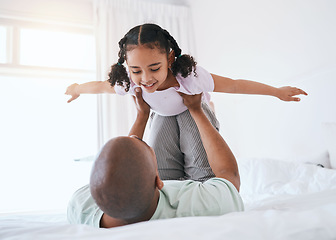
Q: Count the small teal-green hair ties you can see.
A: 2